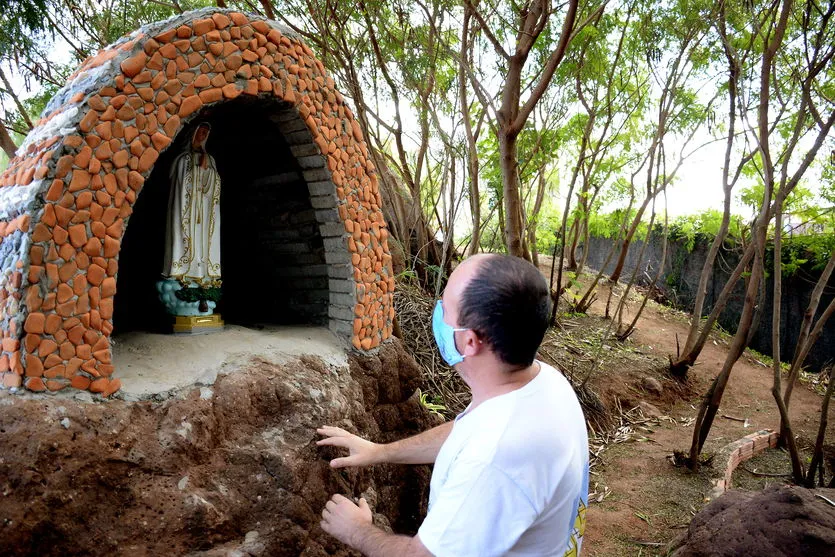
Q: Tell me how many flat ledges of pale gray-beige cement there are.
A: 1